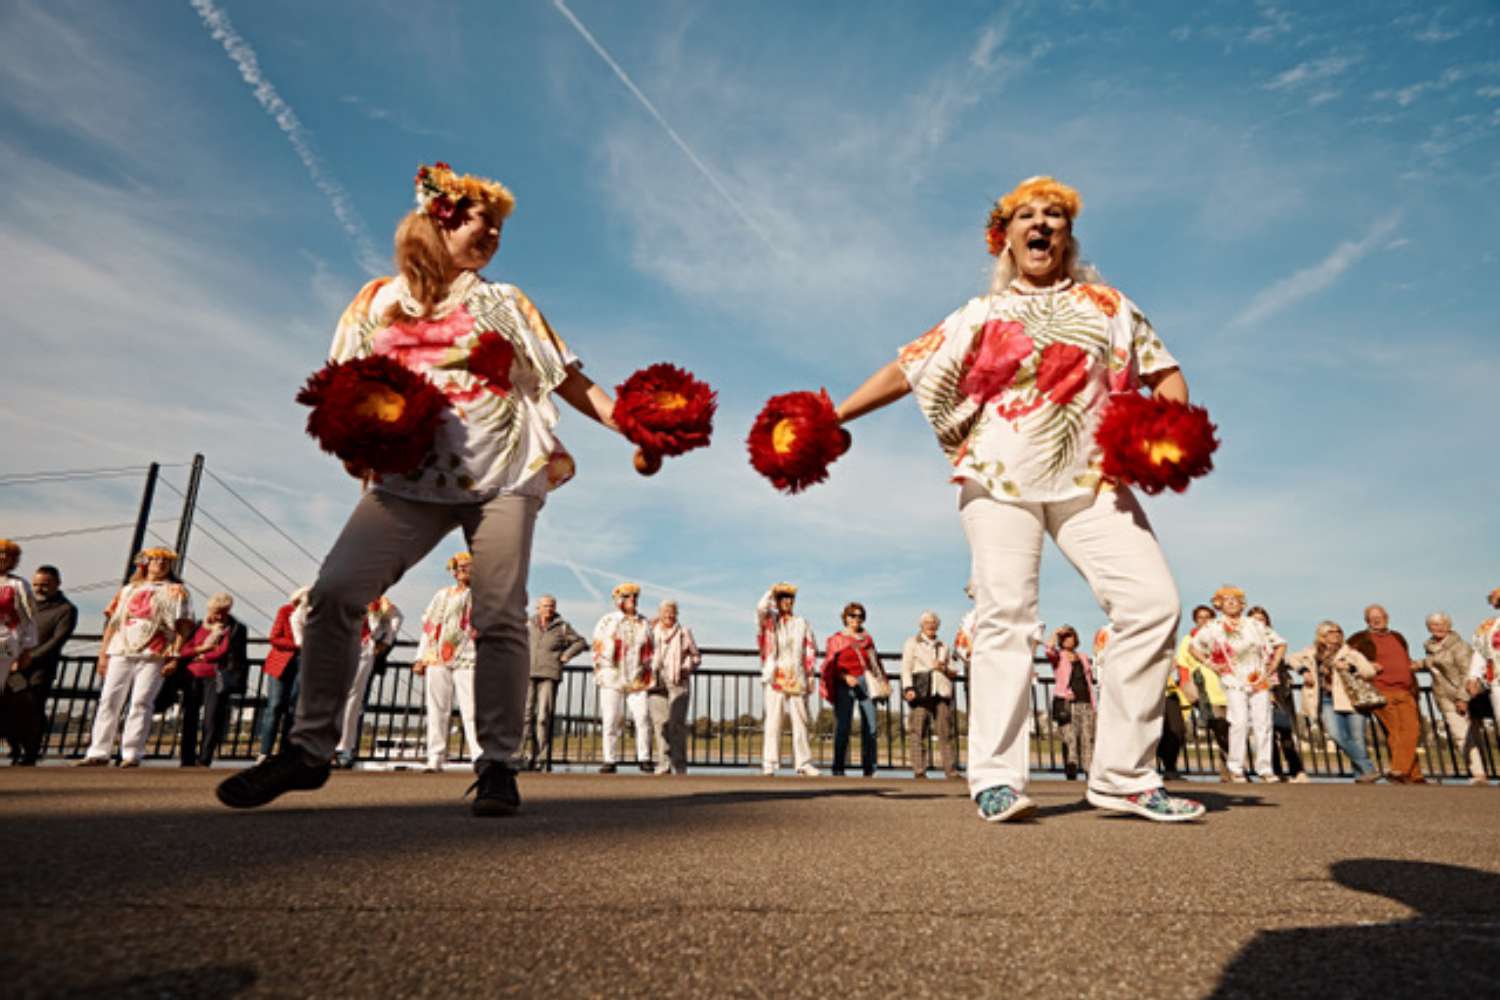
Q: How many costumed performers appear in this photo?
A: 12